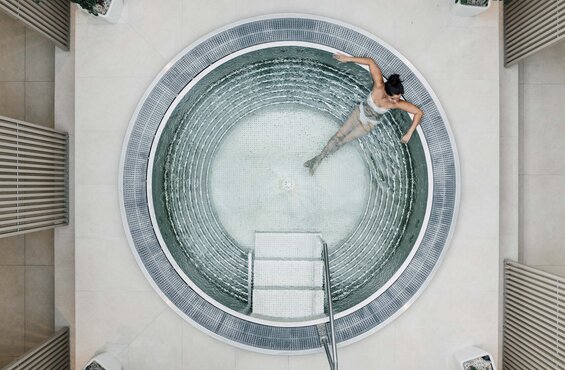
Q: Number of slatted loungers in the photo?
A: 5